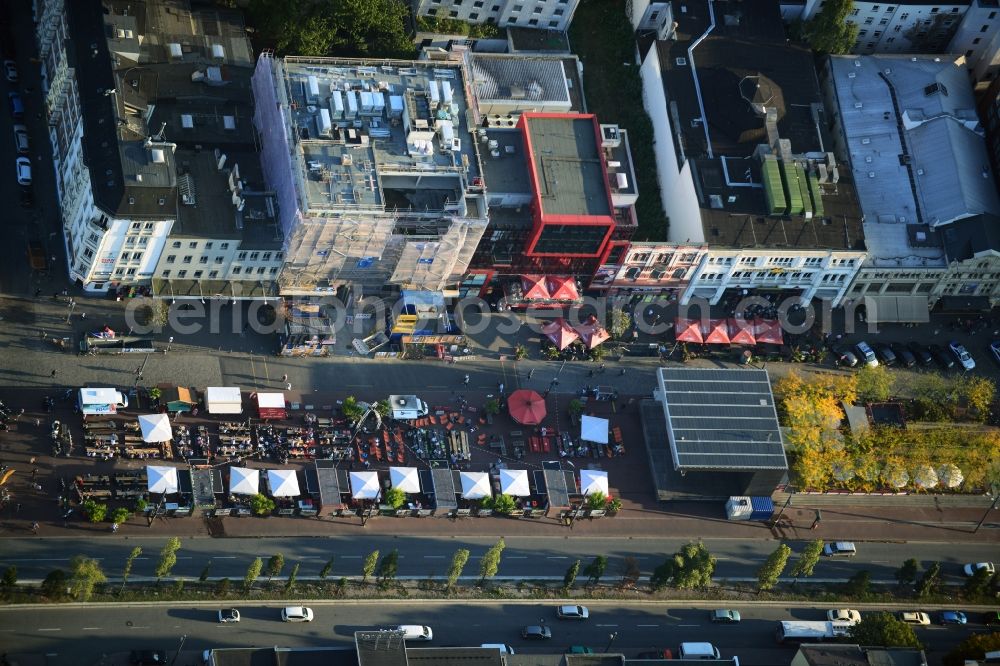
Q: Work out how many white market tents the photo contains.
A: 10